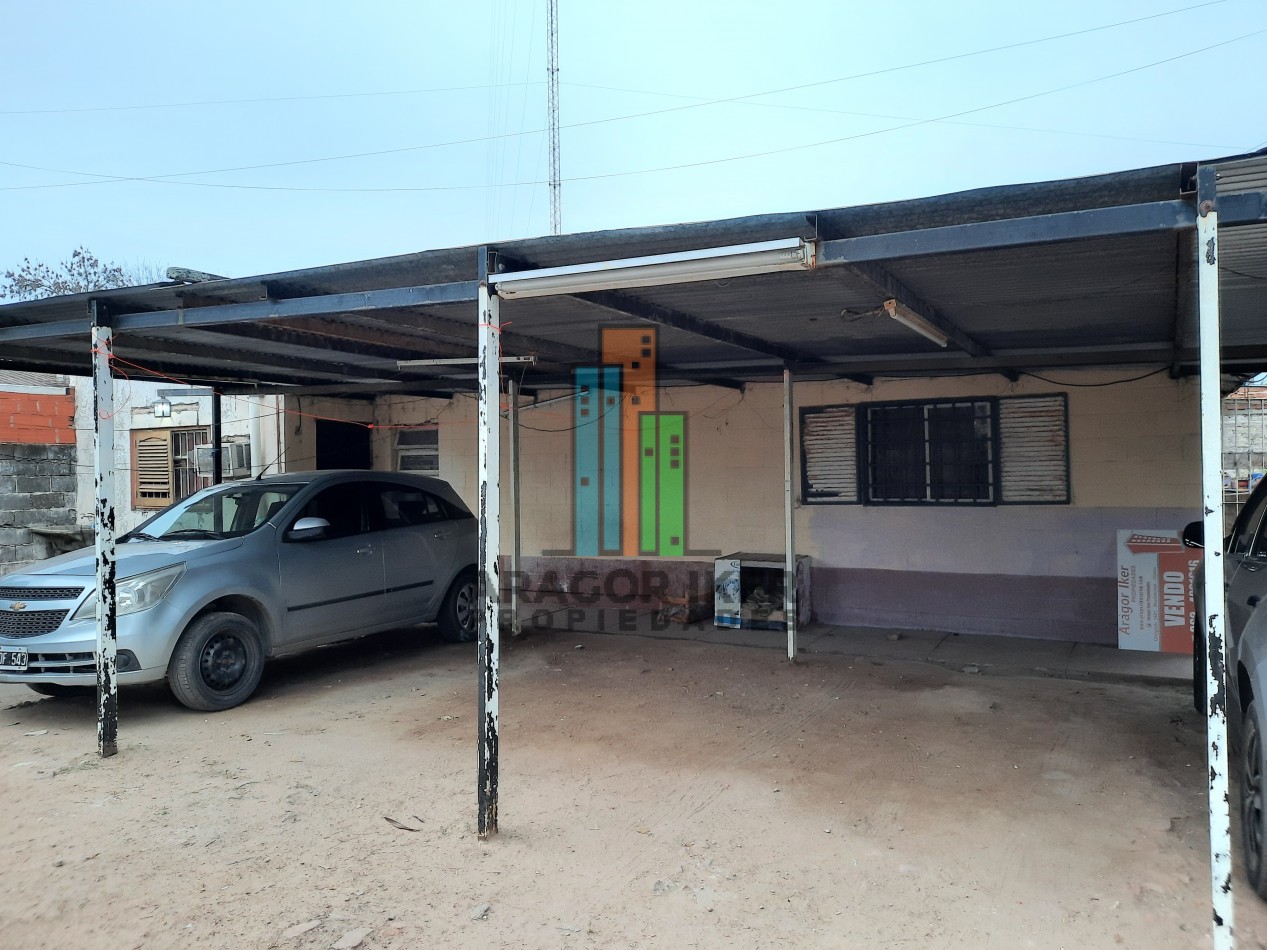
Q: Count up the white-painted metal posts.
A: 5